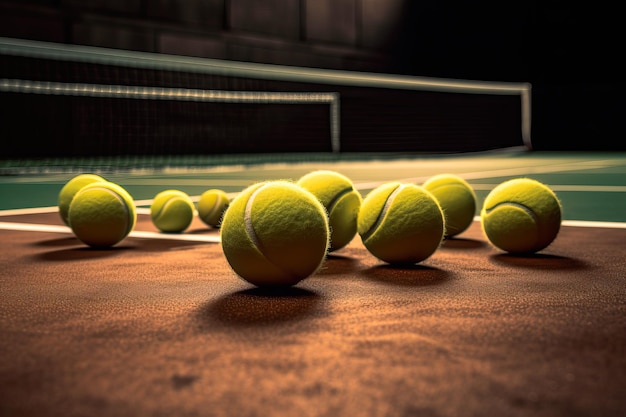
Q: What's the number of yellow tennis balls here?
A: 9